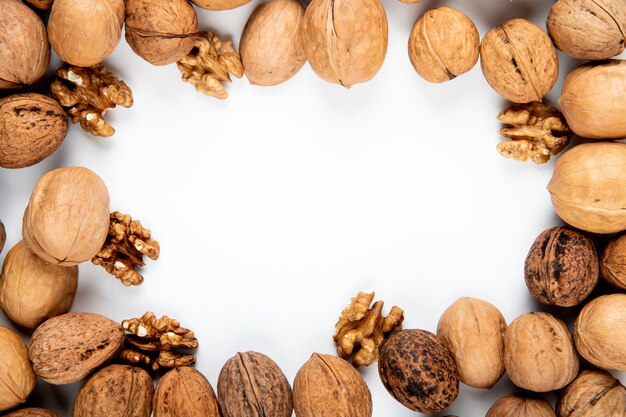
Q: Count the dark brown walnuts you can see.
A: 2